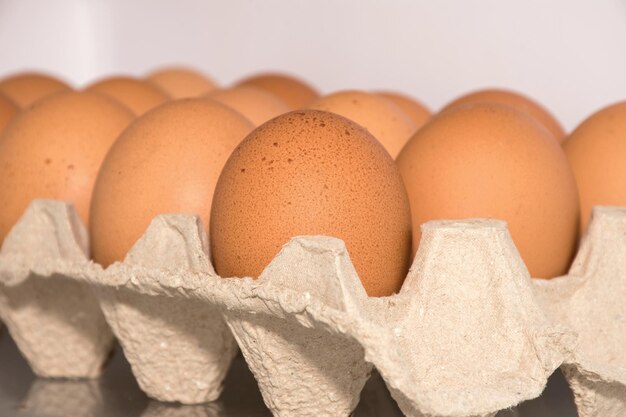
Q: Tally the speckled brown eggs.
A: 1